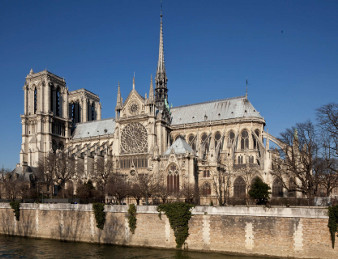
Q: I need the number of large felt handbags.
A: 0